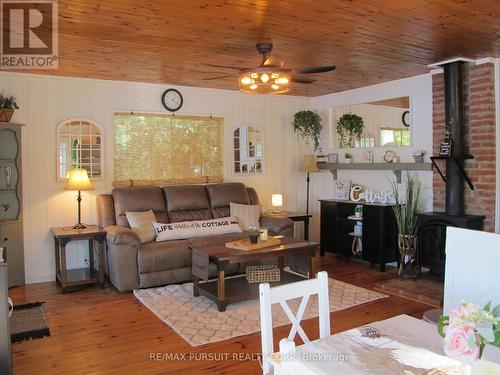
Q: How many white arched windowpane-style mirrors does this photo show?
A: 2